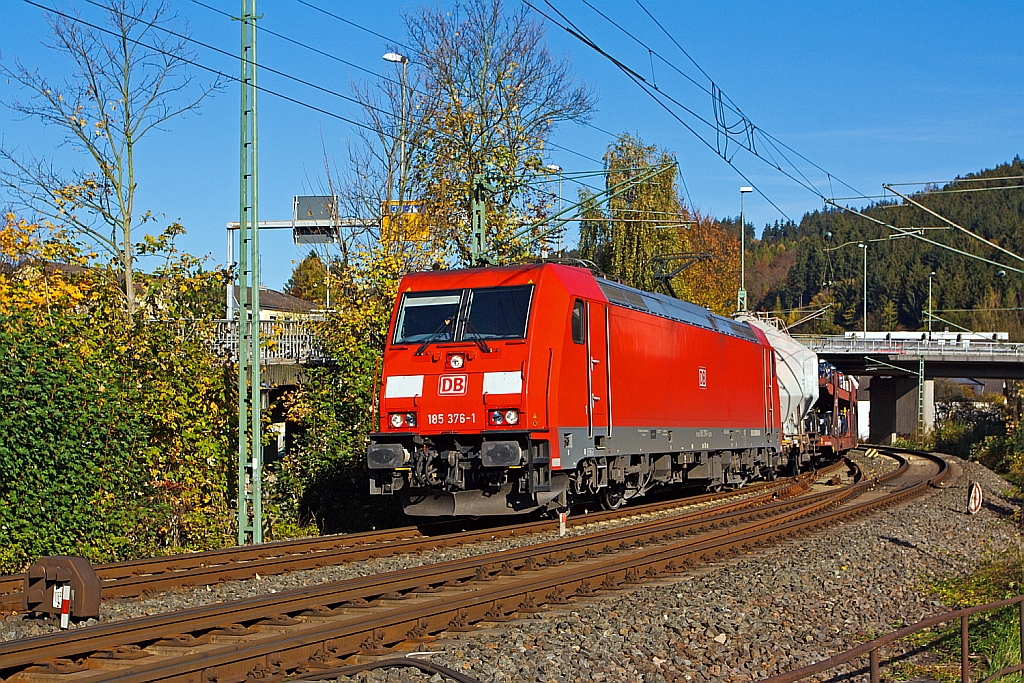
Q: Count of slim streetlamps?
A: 5